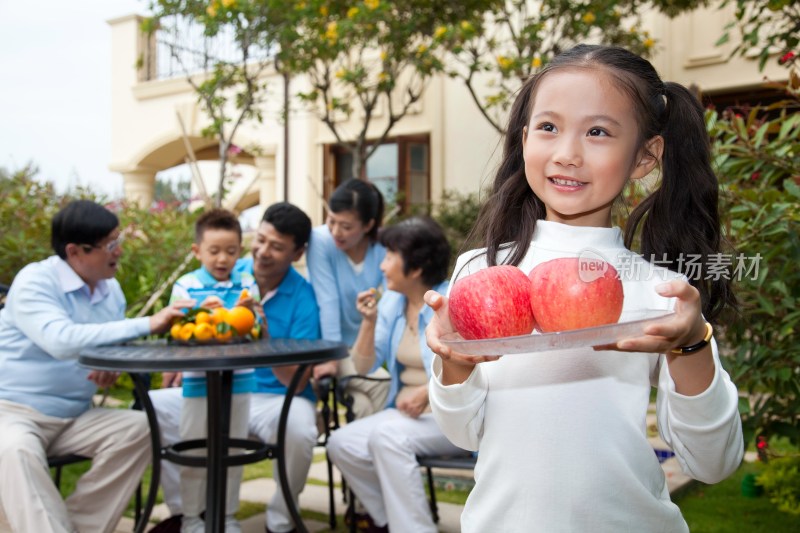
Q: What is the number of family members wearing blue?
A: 5